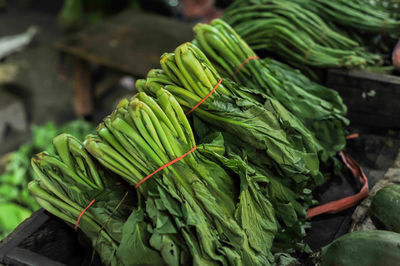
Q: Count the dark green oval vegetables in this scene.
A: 2